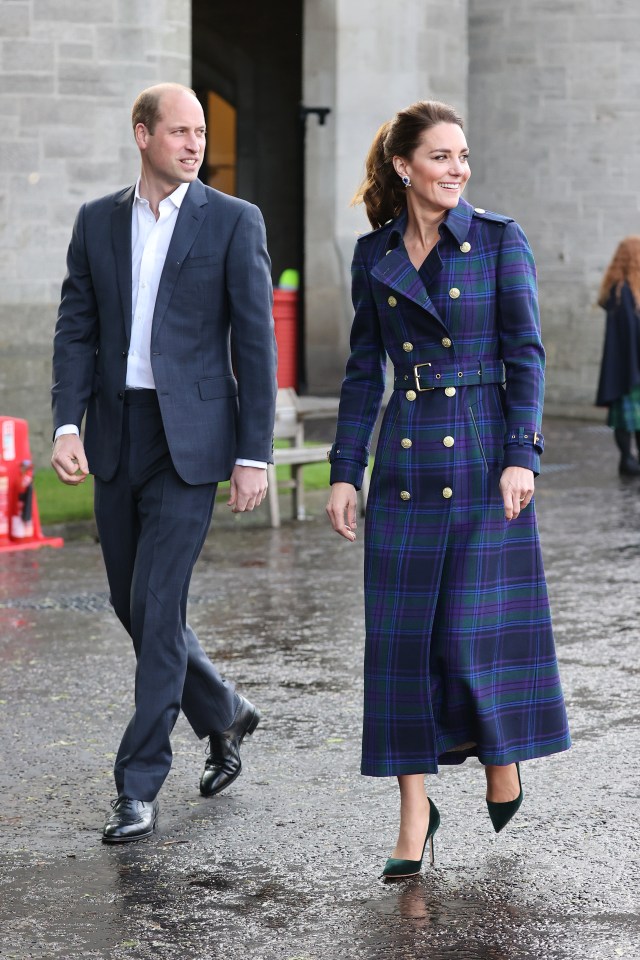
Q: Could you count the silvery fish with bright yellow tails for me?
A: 0